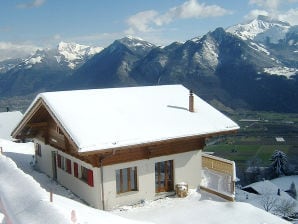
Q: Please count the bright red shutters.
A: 4